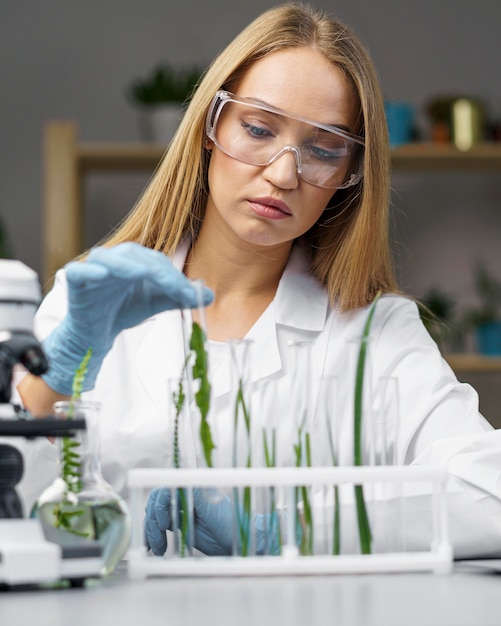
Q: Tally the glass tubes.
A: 8